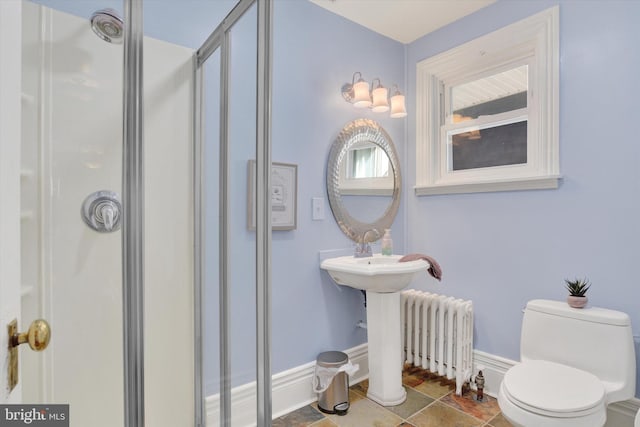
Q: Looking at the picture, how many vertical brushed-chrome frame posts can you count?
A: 4